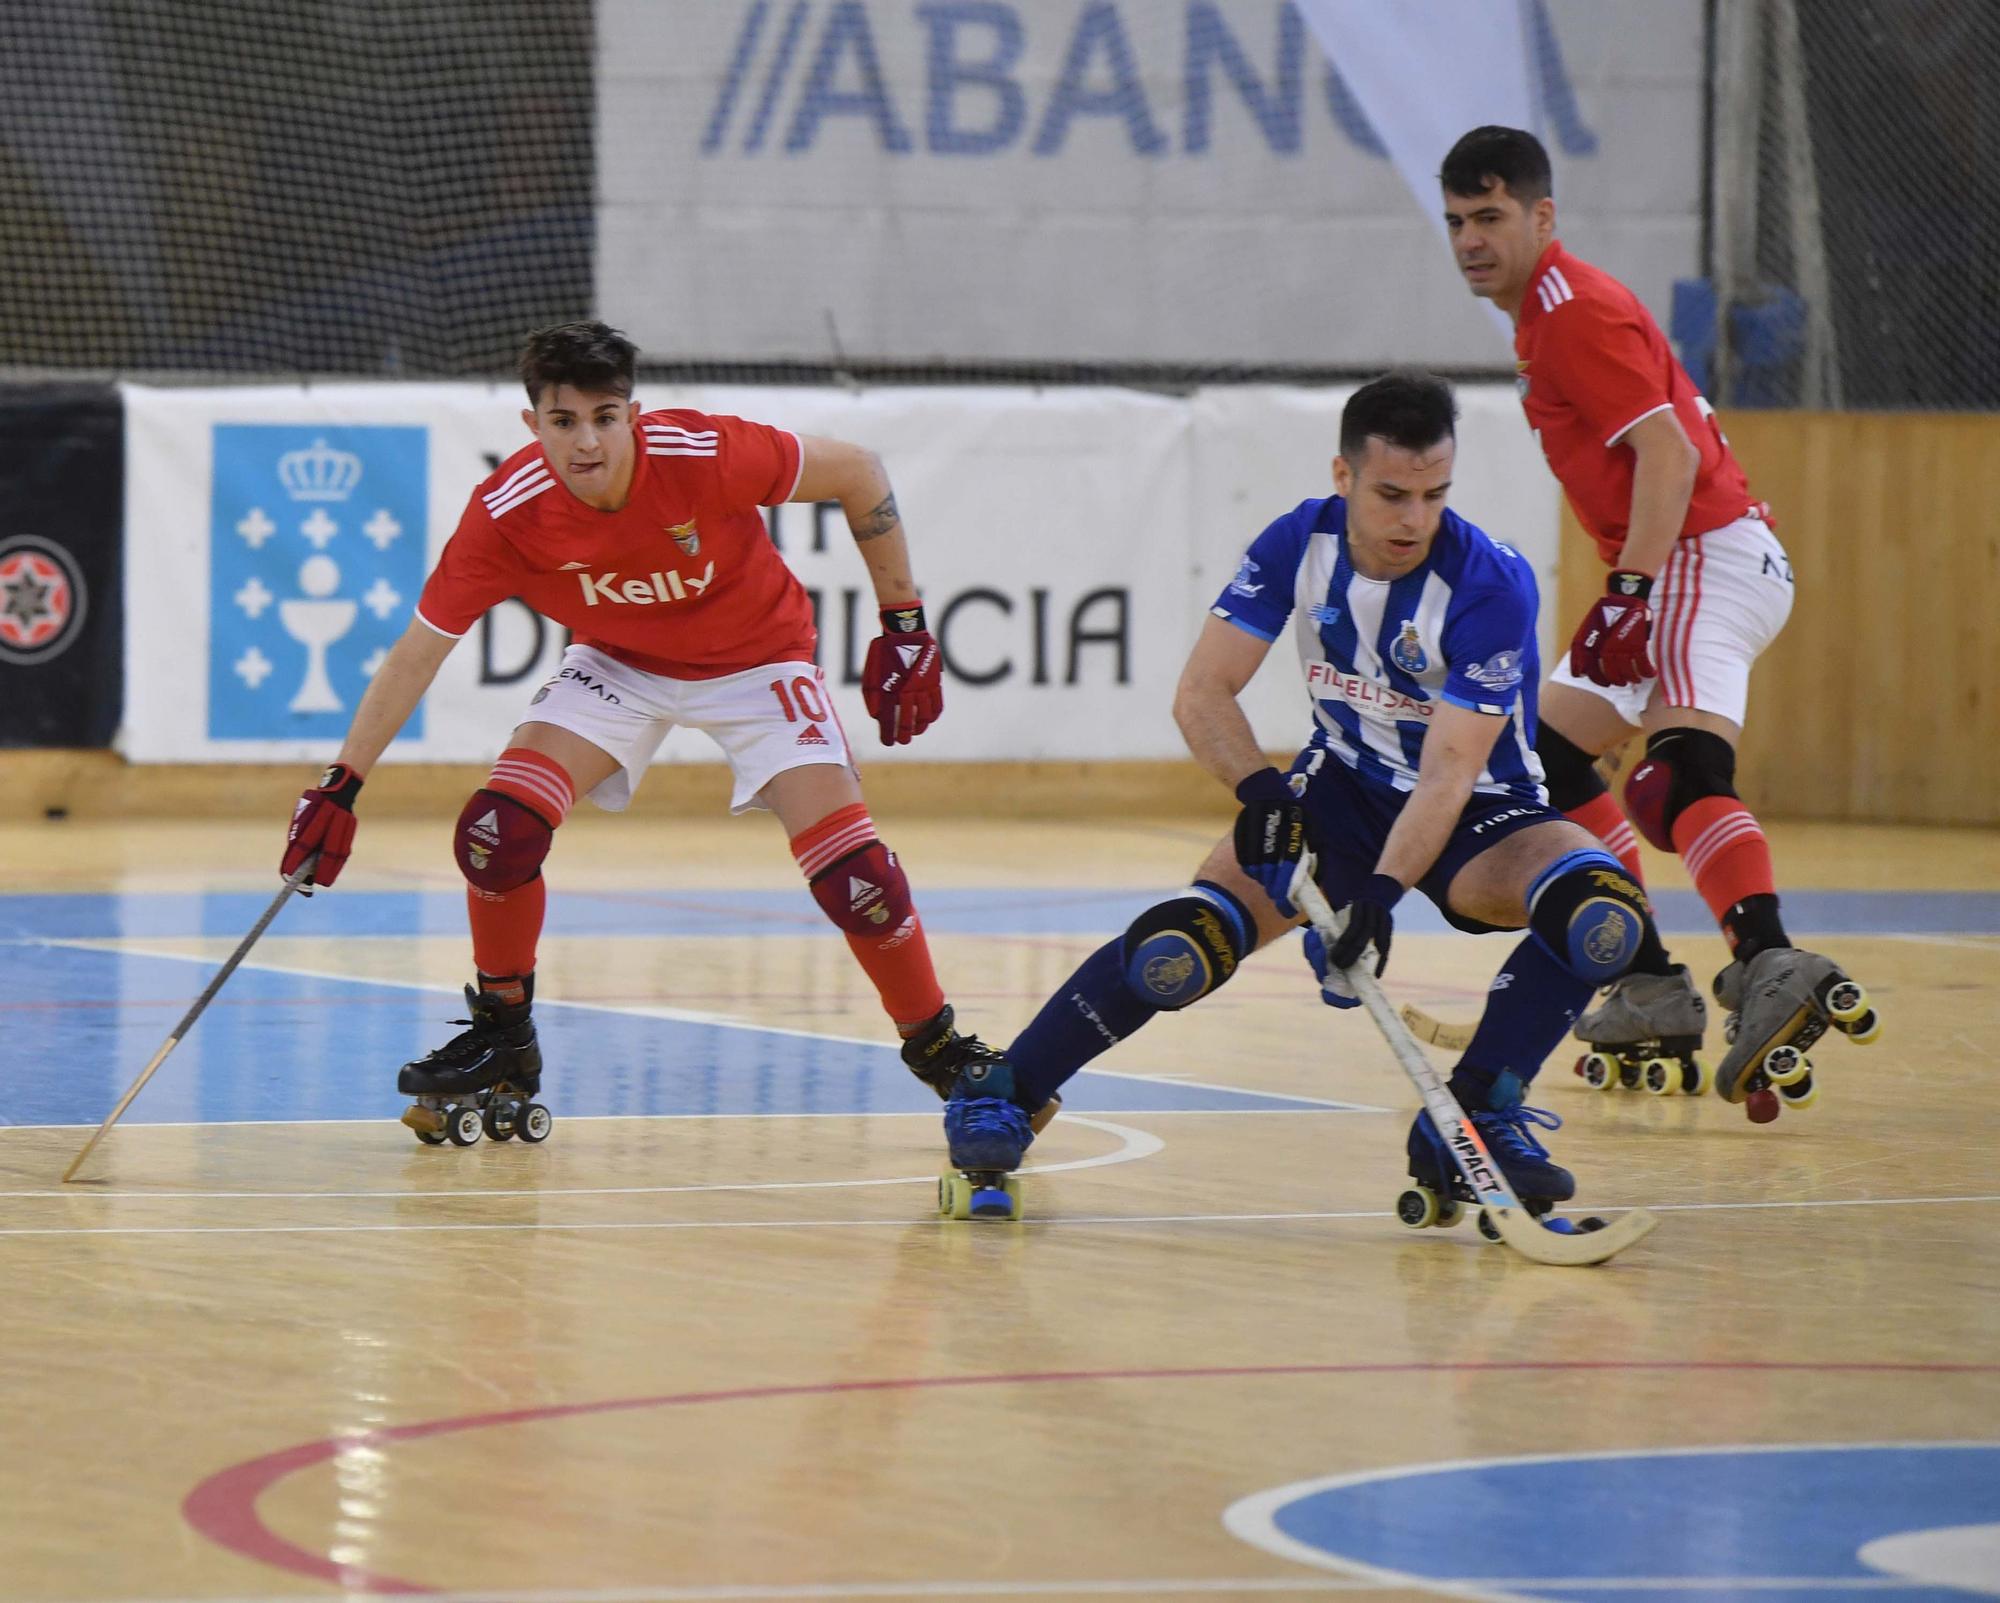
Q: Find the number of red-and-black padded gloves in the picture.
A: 3